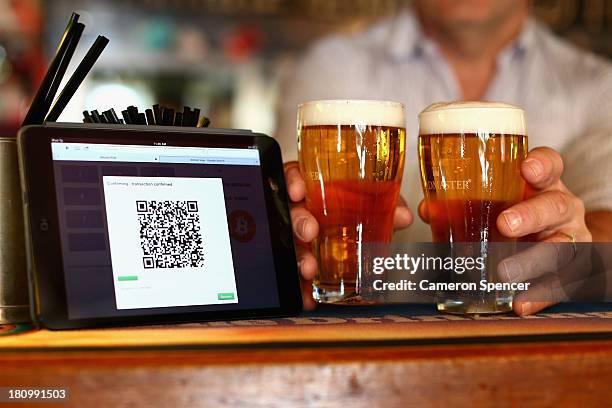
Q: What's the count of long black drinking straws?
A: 3